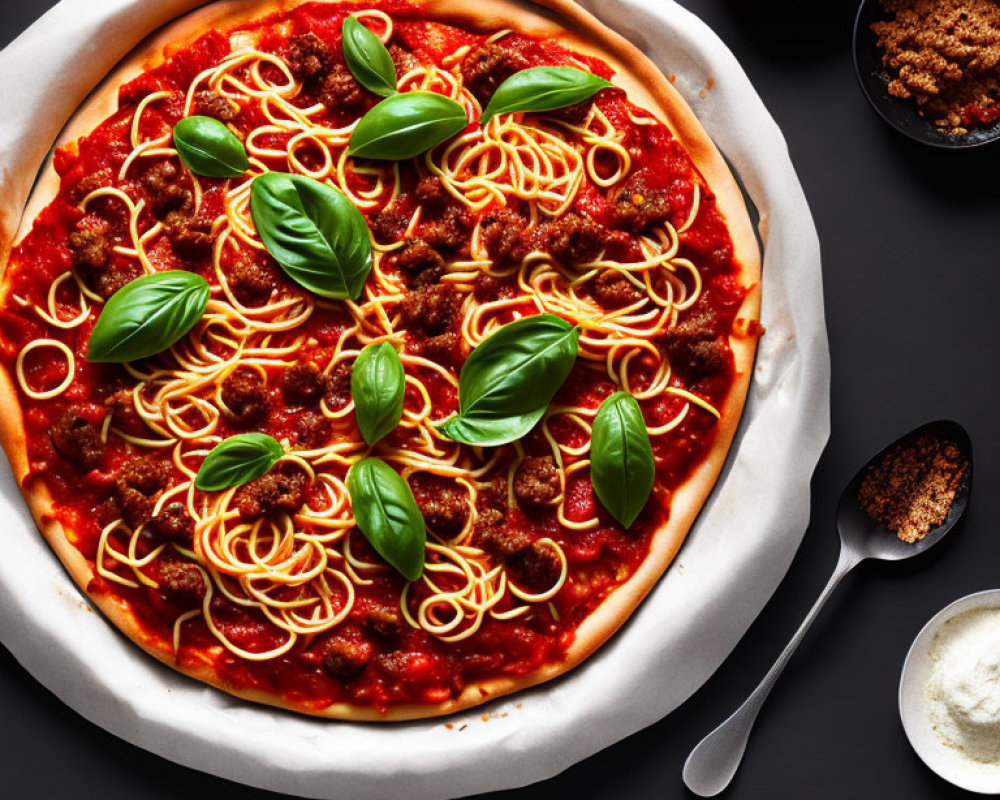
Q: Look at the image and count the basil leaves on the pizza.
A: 11